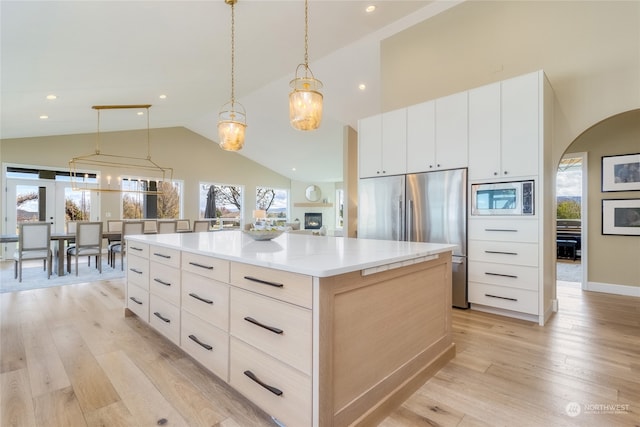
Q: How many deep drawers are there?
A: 8